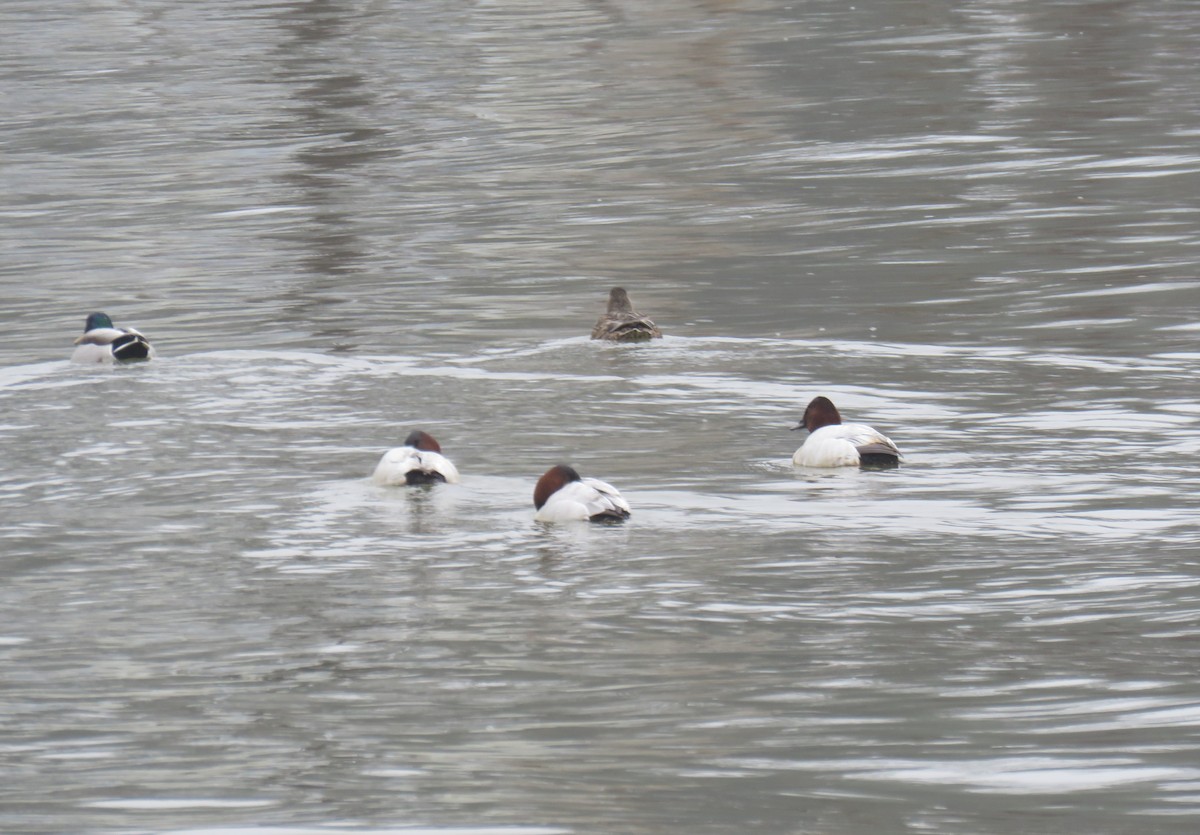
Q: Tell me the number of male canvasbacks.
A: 3